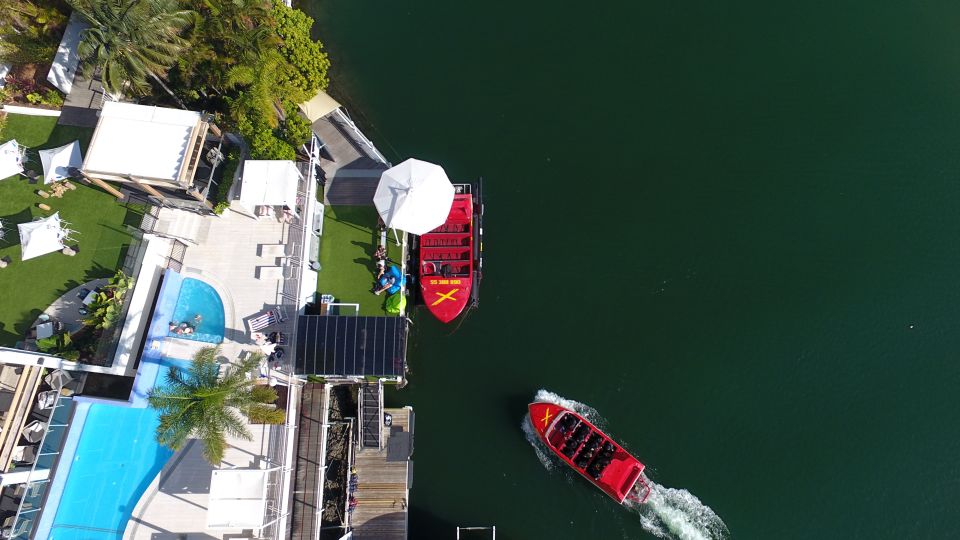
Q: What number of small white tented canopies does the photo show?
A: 3